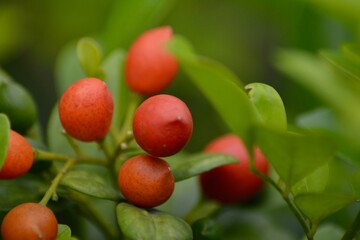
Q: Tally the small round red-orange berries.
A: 7